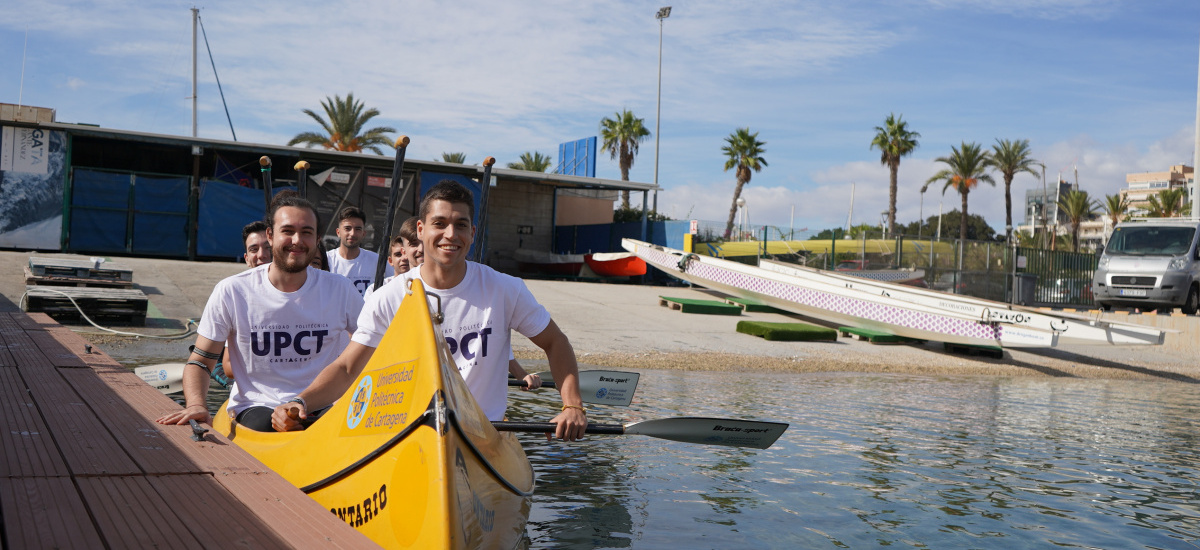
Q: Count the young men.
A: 6